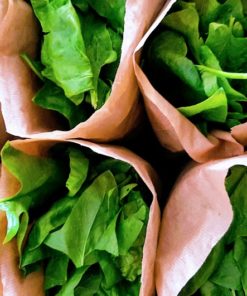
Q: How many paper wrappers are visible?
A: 4